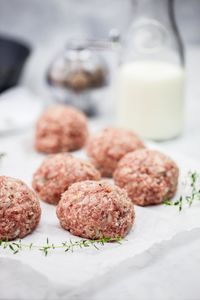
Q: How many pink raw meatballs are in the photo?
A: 6